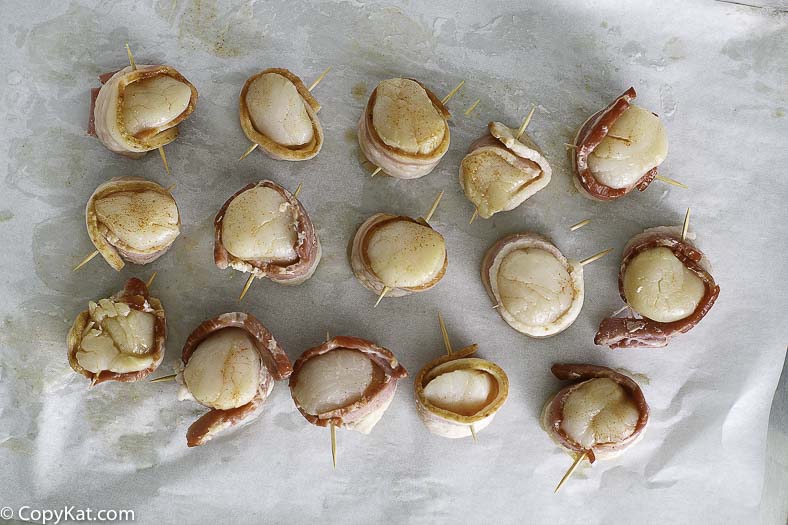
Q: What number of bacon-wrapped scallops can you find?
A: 15